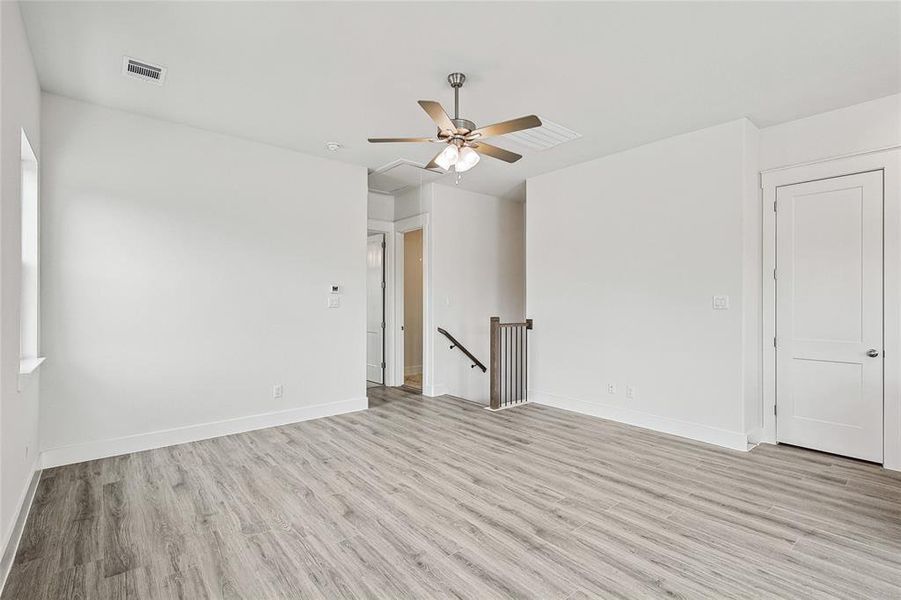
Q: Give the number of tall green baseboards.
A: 0